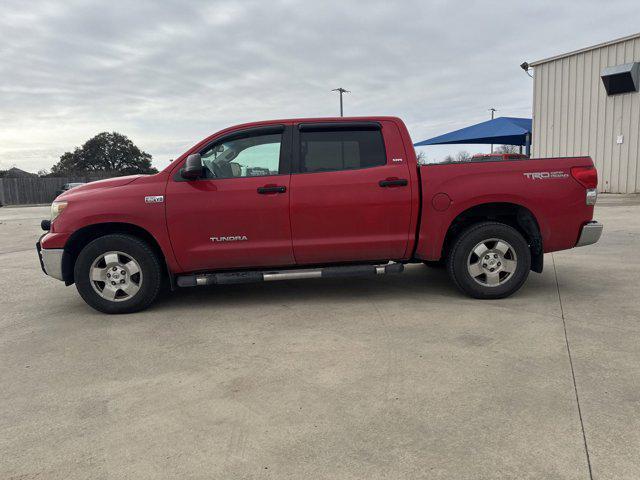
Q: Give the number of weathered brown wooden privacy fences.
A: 1